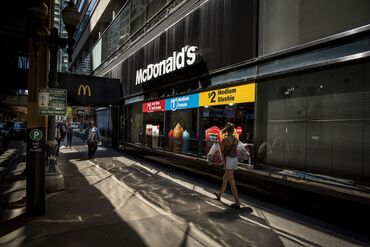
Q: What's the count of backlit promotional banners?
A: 3